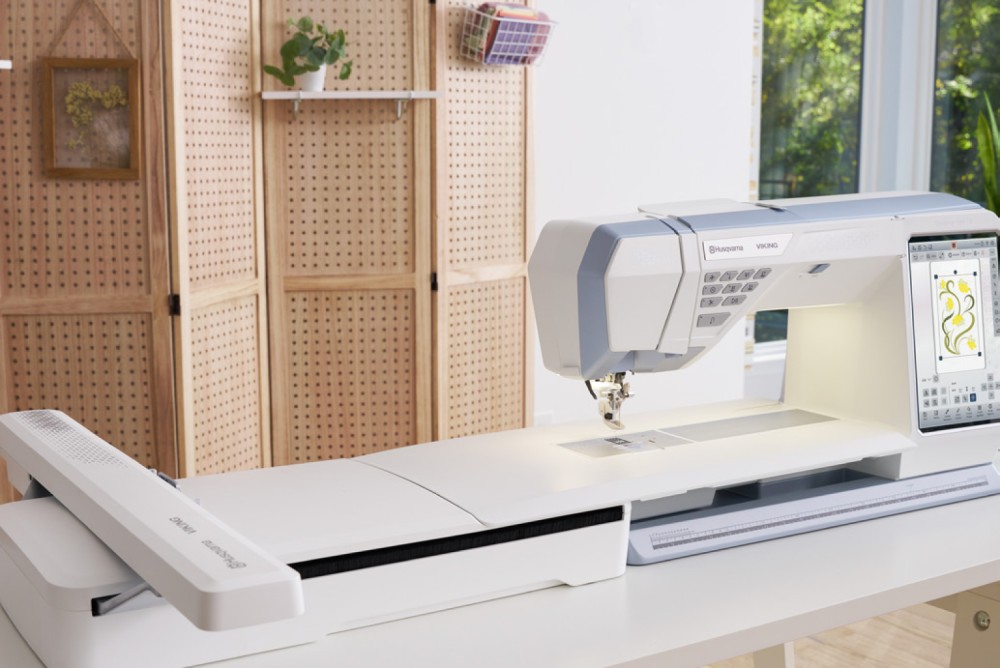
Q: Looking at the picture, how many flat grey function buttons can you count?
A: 10